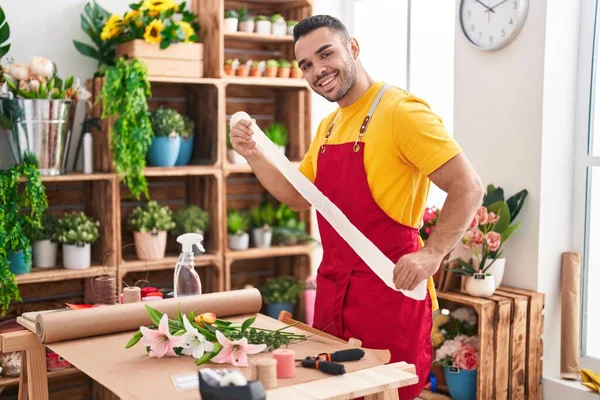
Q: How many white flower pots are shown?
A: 13